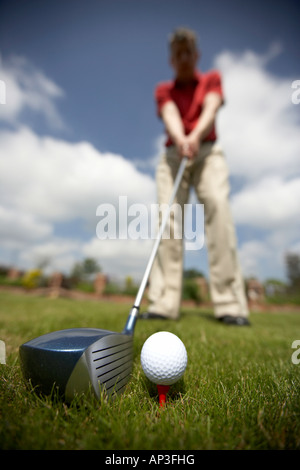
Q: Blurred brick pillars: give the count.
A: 5